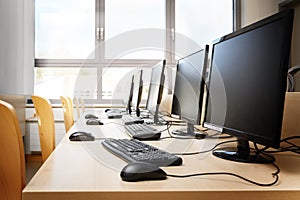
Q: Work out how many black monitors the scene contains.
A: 5